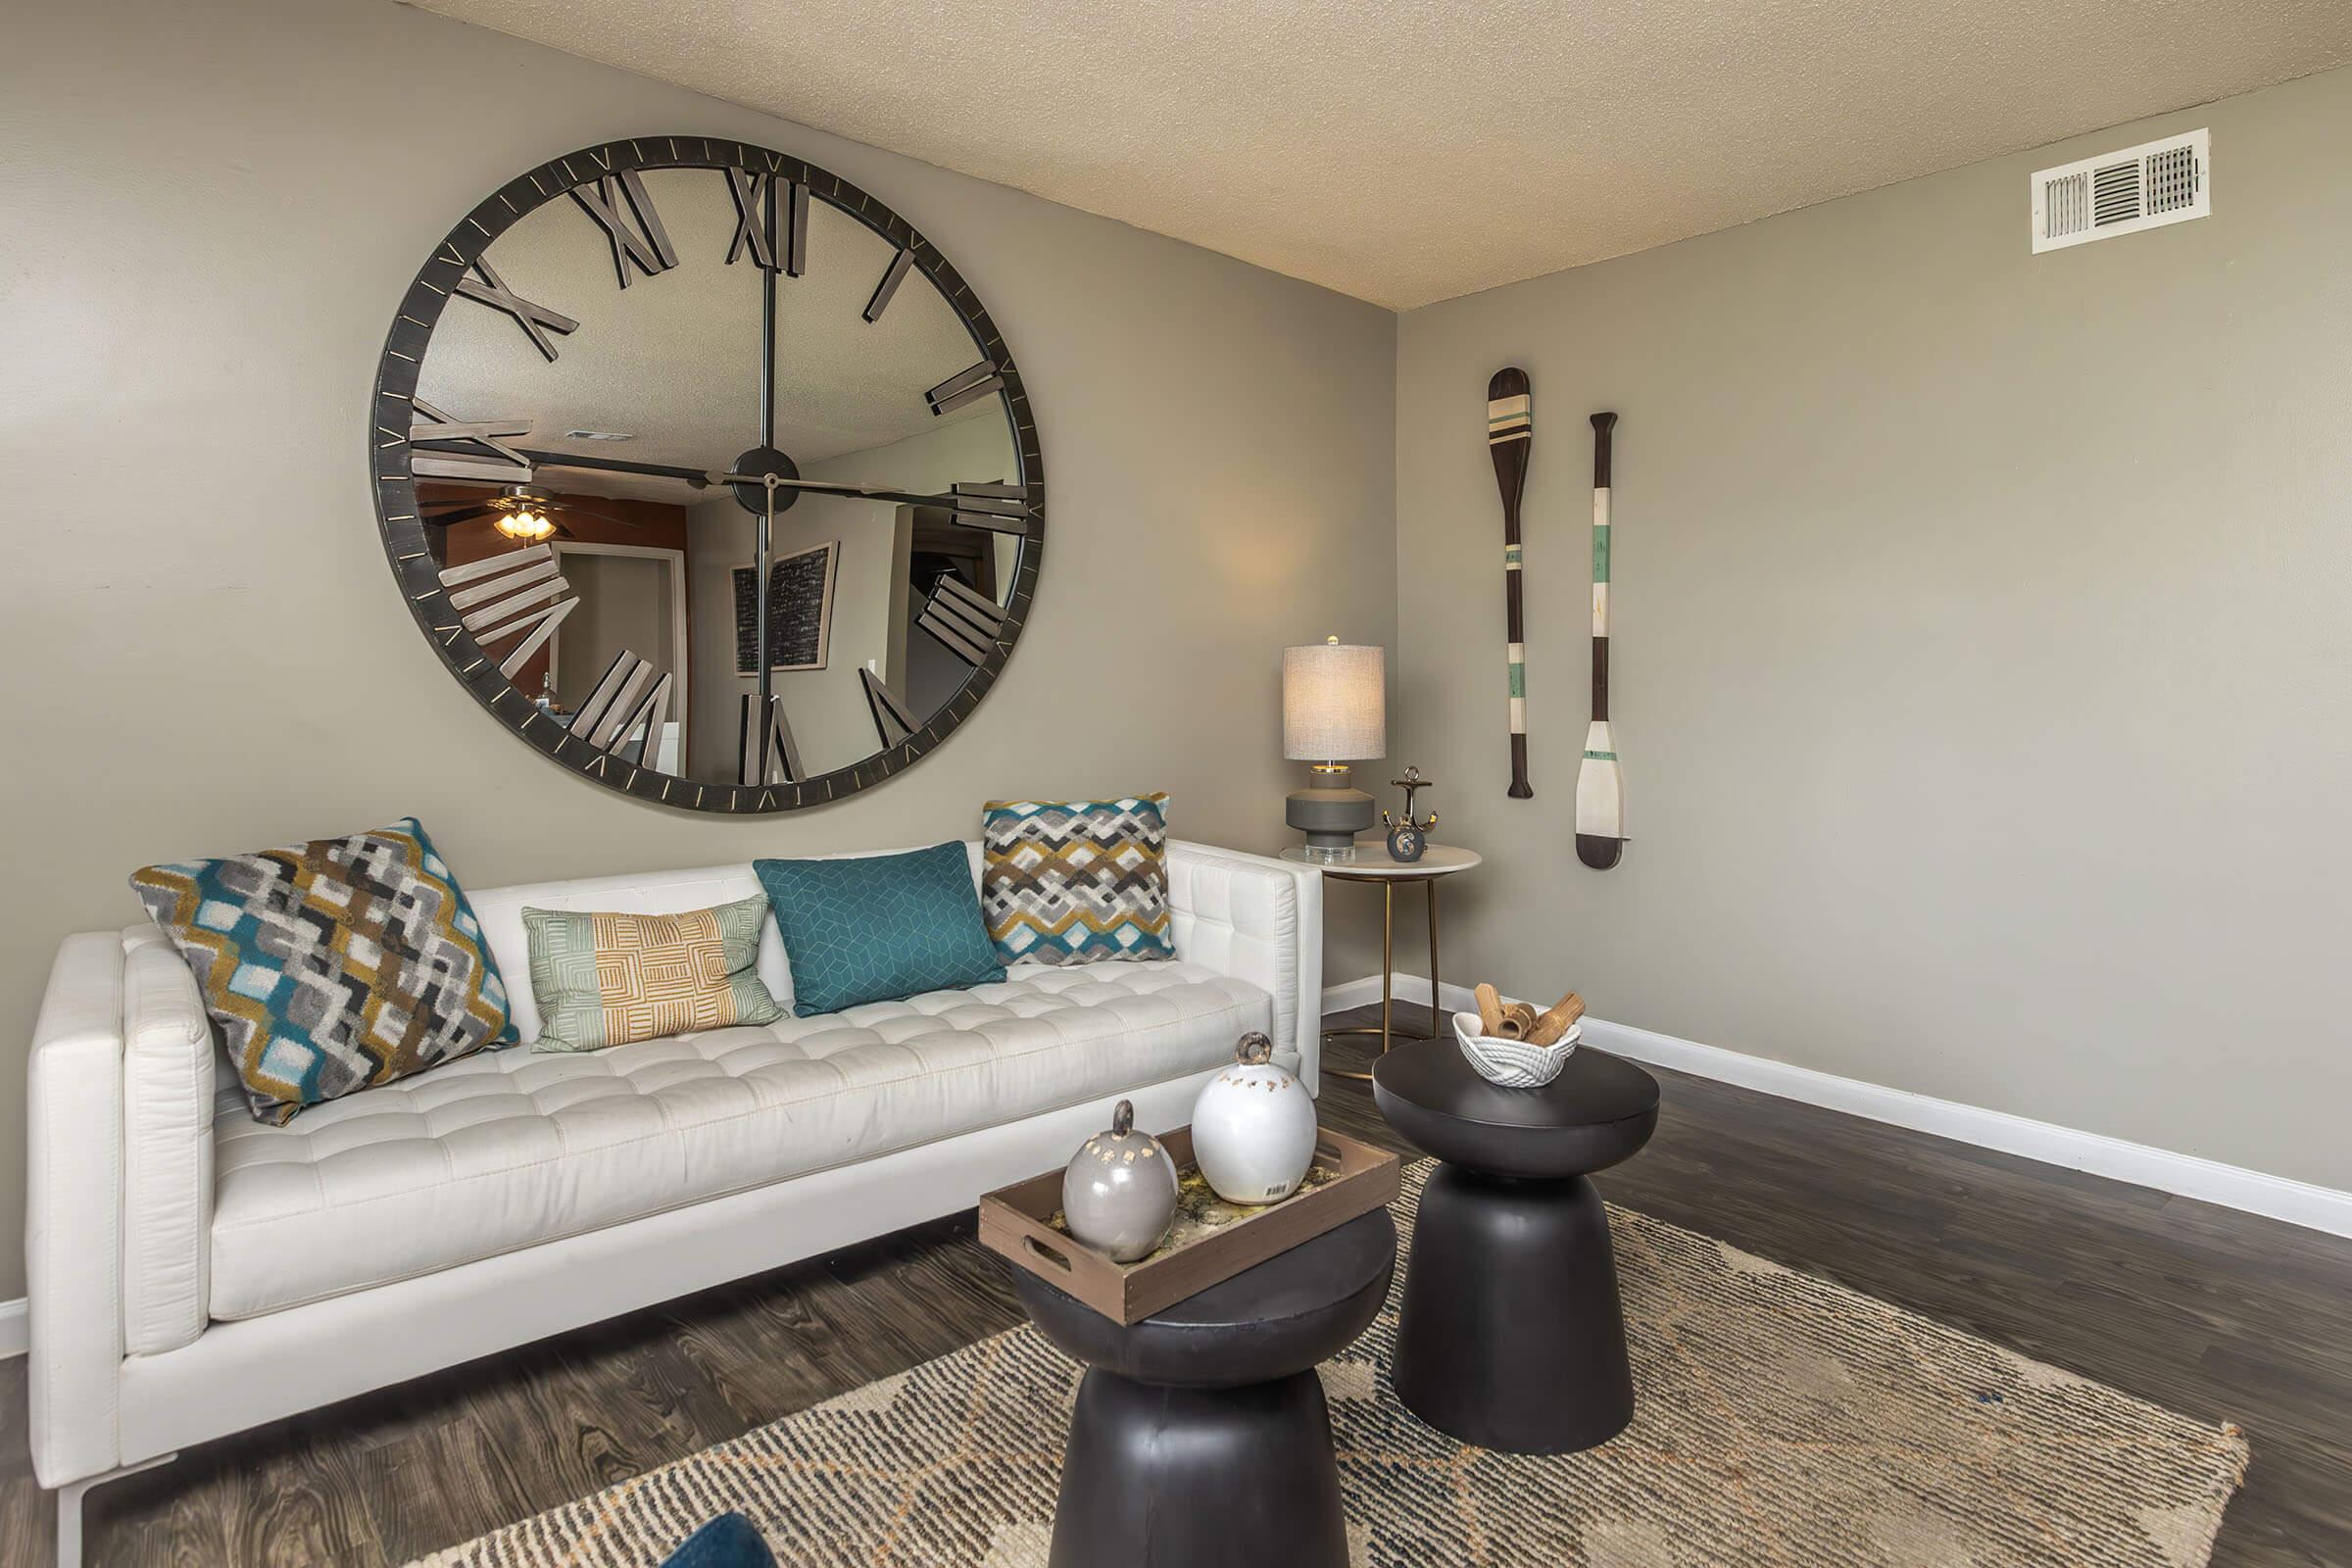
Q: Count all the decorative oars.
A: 2